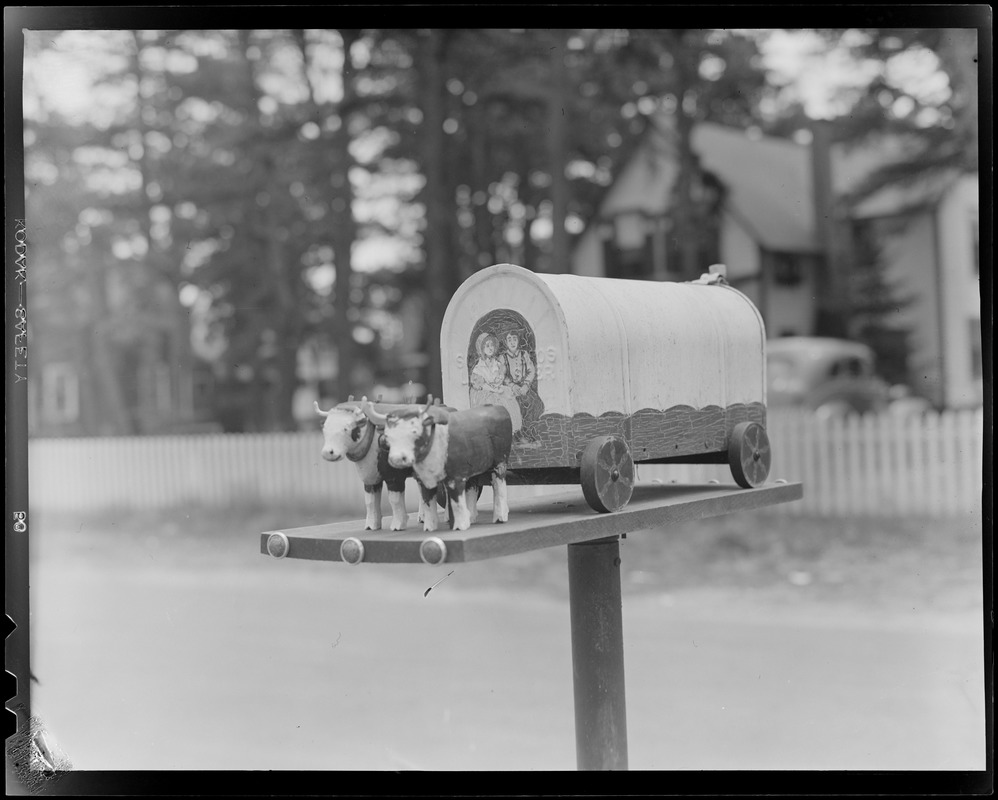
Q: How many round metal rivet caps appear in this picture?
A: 3